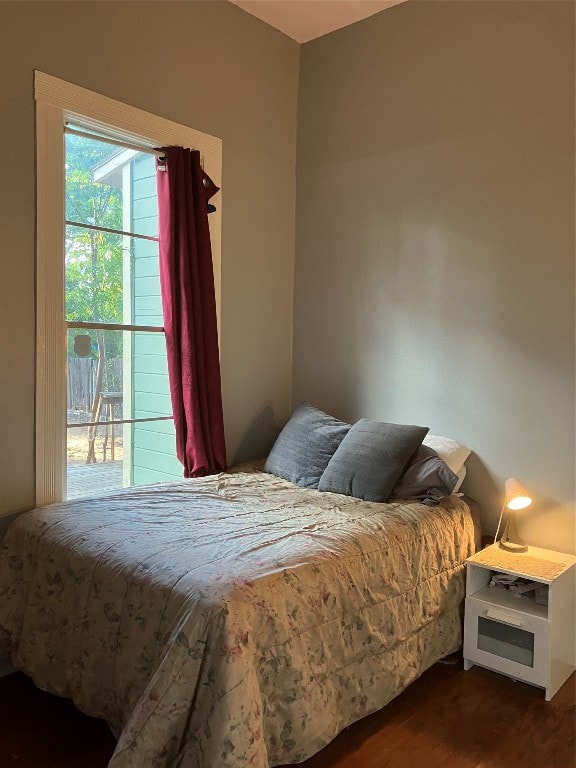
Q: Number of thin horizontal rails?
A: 3